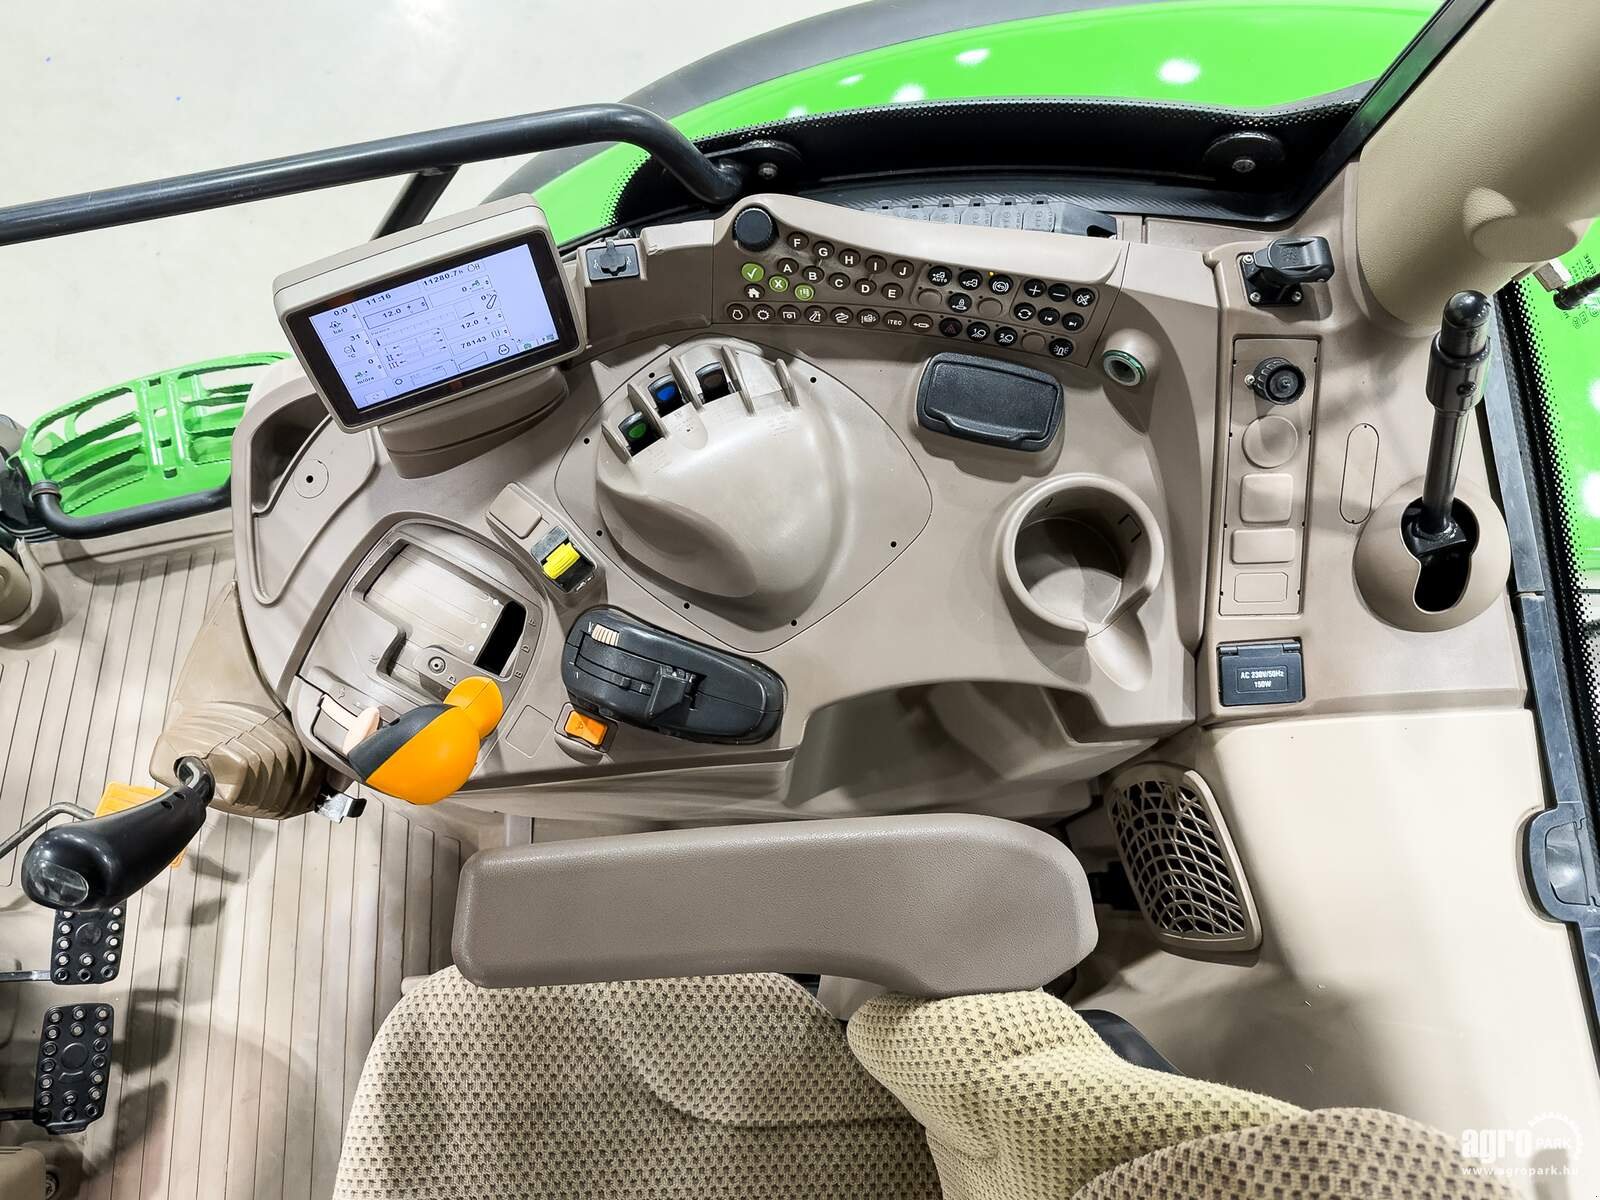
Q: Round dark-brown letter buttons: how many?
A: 10